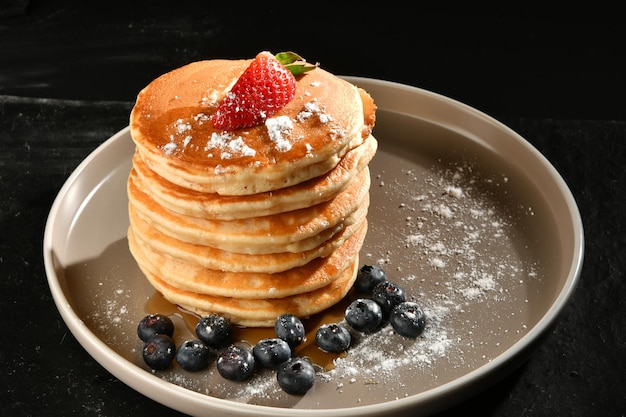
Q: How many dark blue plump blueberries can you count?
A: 13